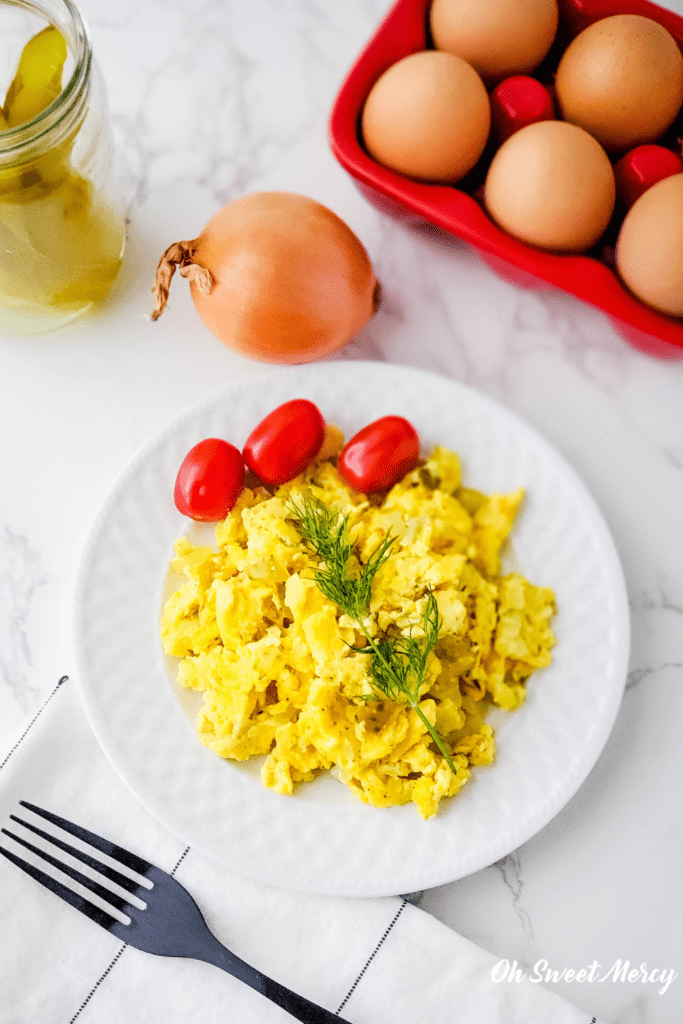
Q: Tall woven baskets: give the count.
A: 0